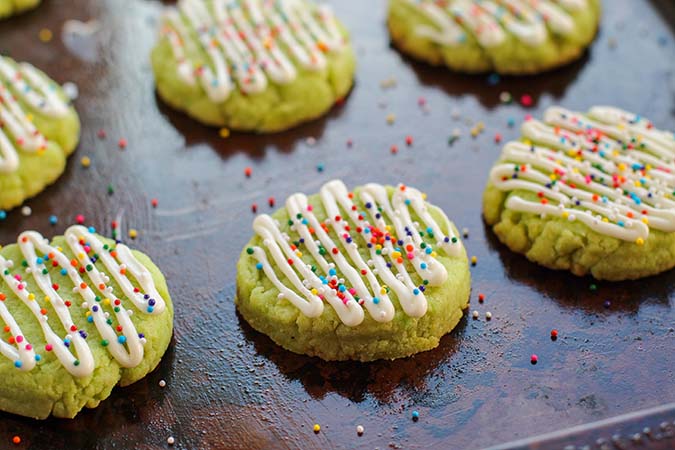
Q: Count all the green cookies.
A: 7